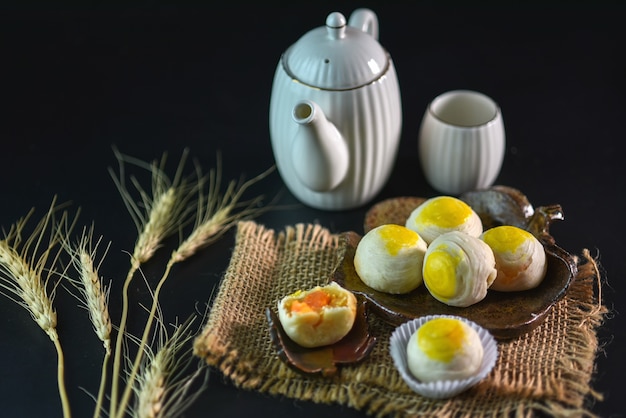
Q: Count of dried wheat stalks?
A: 5